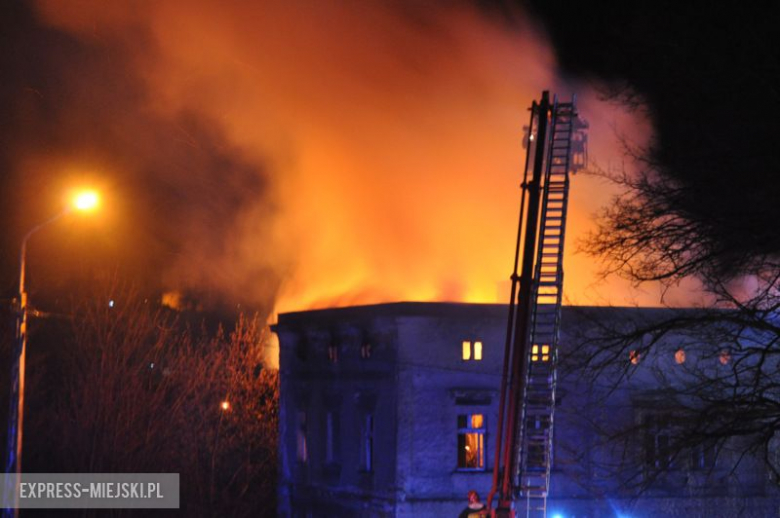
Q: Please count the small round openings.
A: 3